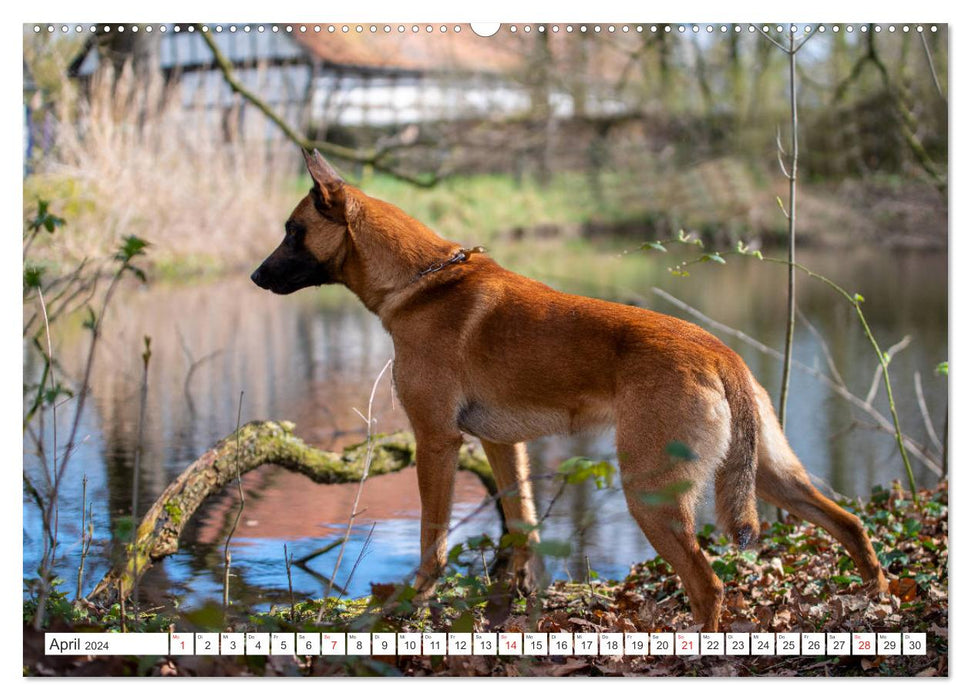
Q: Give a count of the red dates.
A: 5